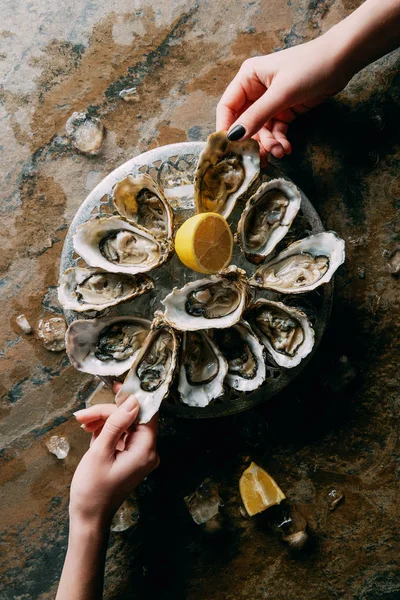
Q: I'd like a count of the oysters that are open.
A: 12